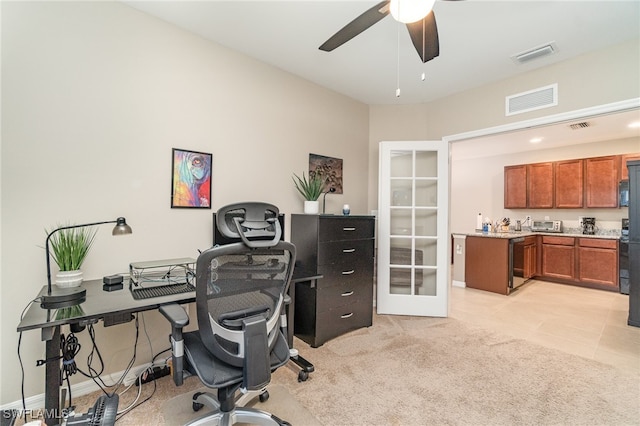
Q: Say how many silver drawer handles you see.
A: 5